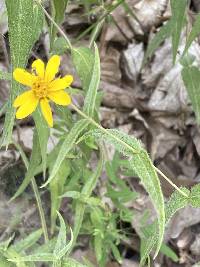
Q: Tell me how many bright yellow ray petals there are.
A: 8